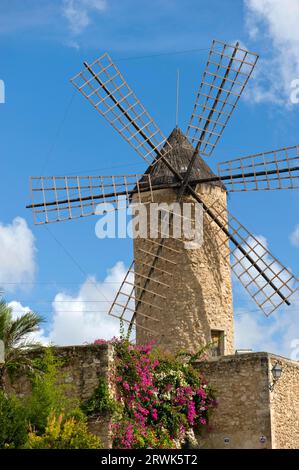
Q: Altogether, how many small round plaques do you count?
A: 2